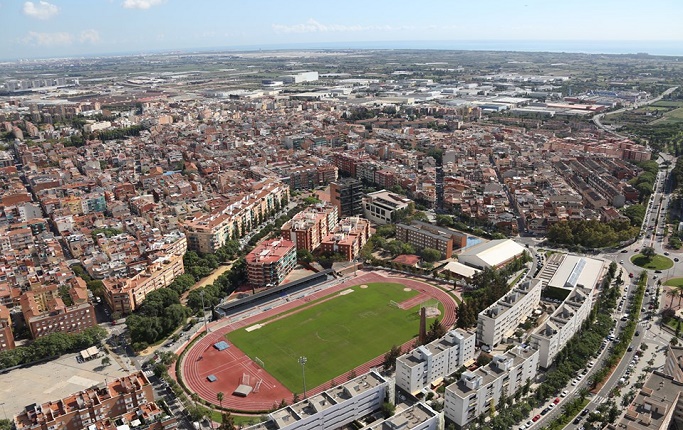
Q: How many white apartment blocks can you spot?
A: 6